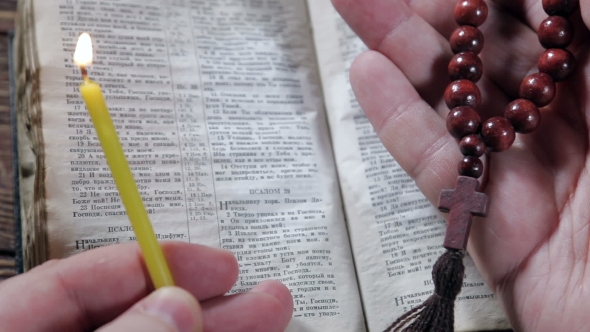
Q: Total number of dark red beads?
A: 13